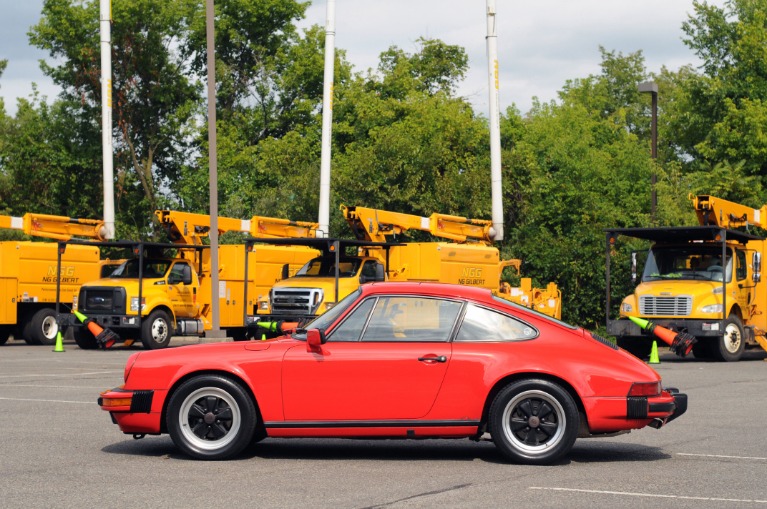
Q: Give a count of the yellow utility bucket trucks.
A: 4